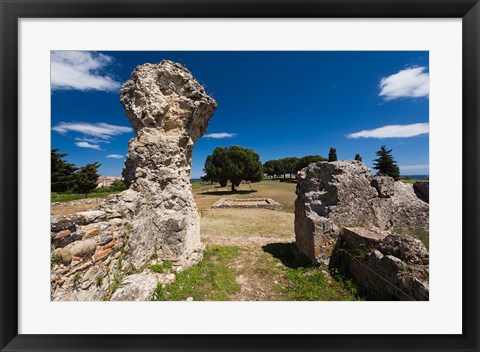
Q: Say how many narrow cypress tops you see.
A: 2